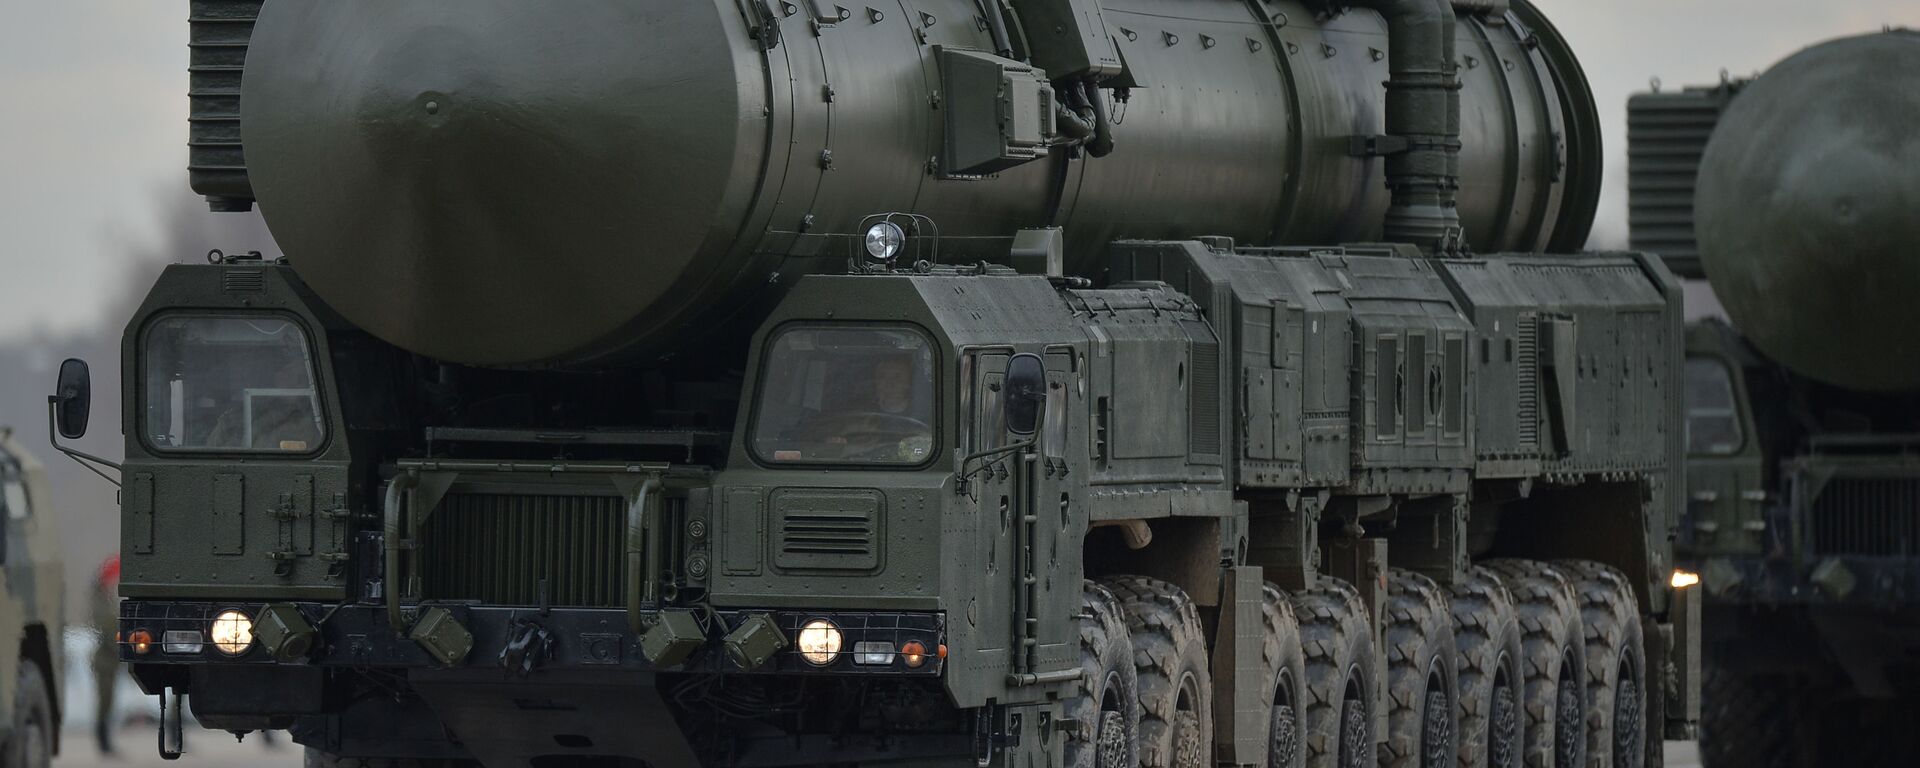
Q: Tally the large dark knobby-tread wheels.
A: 8